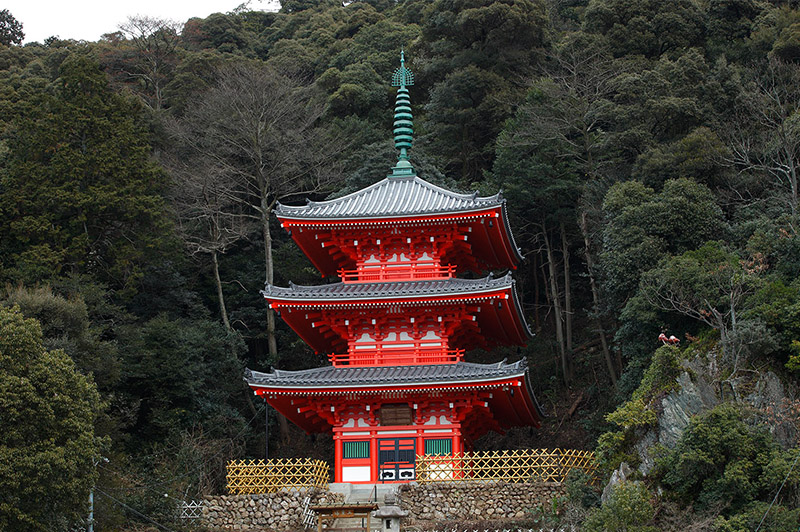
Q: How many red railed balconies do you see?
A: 2